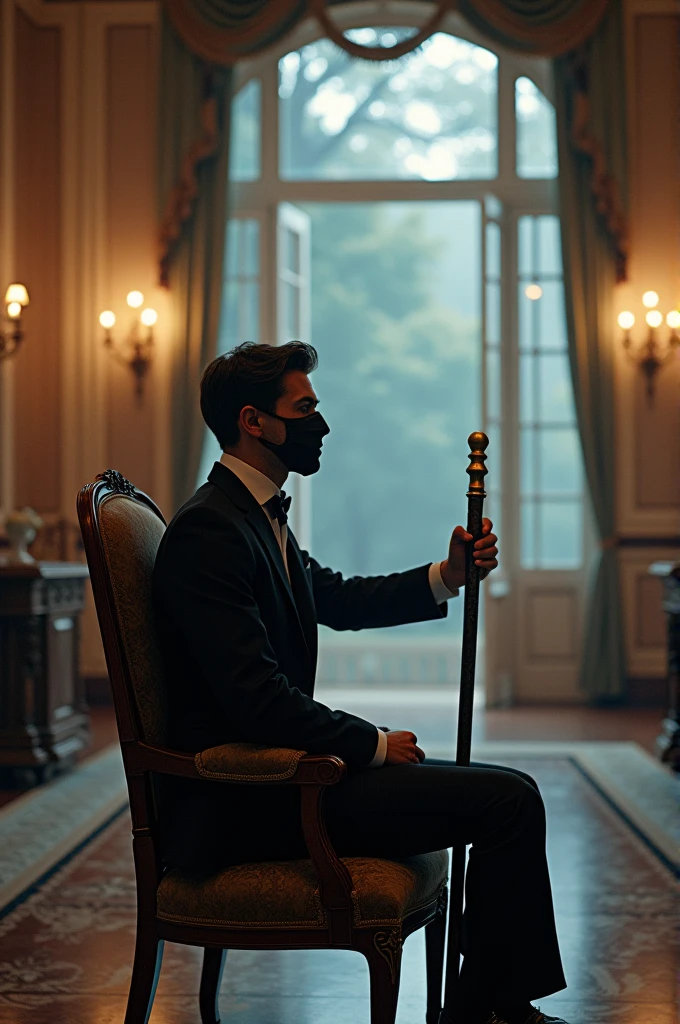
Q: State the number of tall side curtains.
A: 2